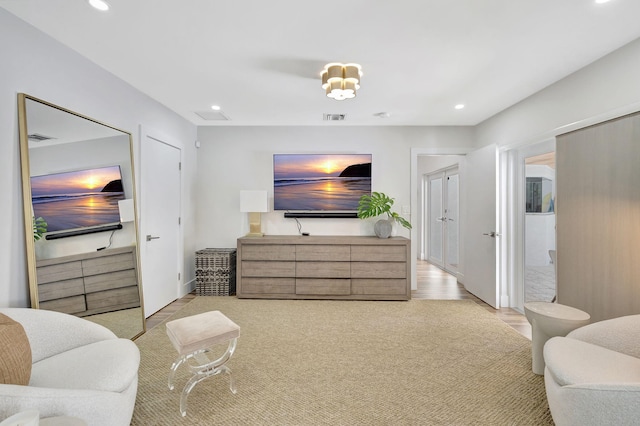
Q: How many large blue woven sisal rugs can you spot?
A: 0